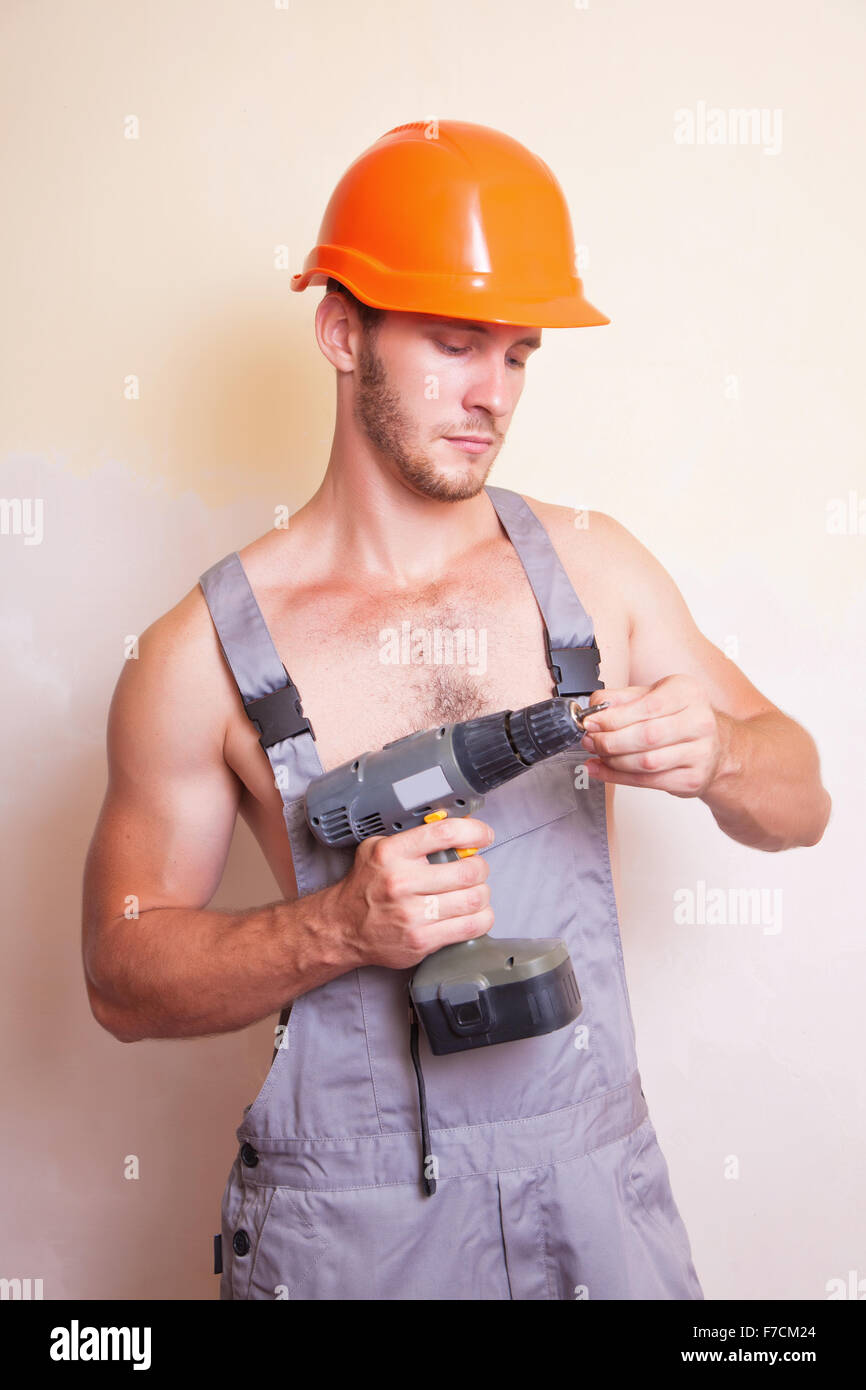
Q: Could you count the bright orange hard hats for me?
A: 1